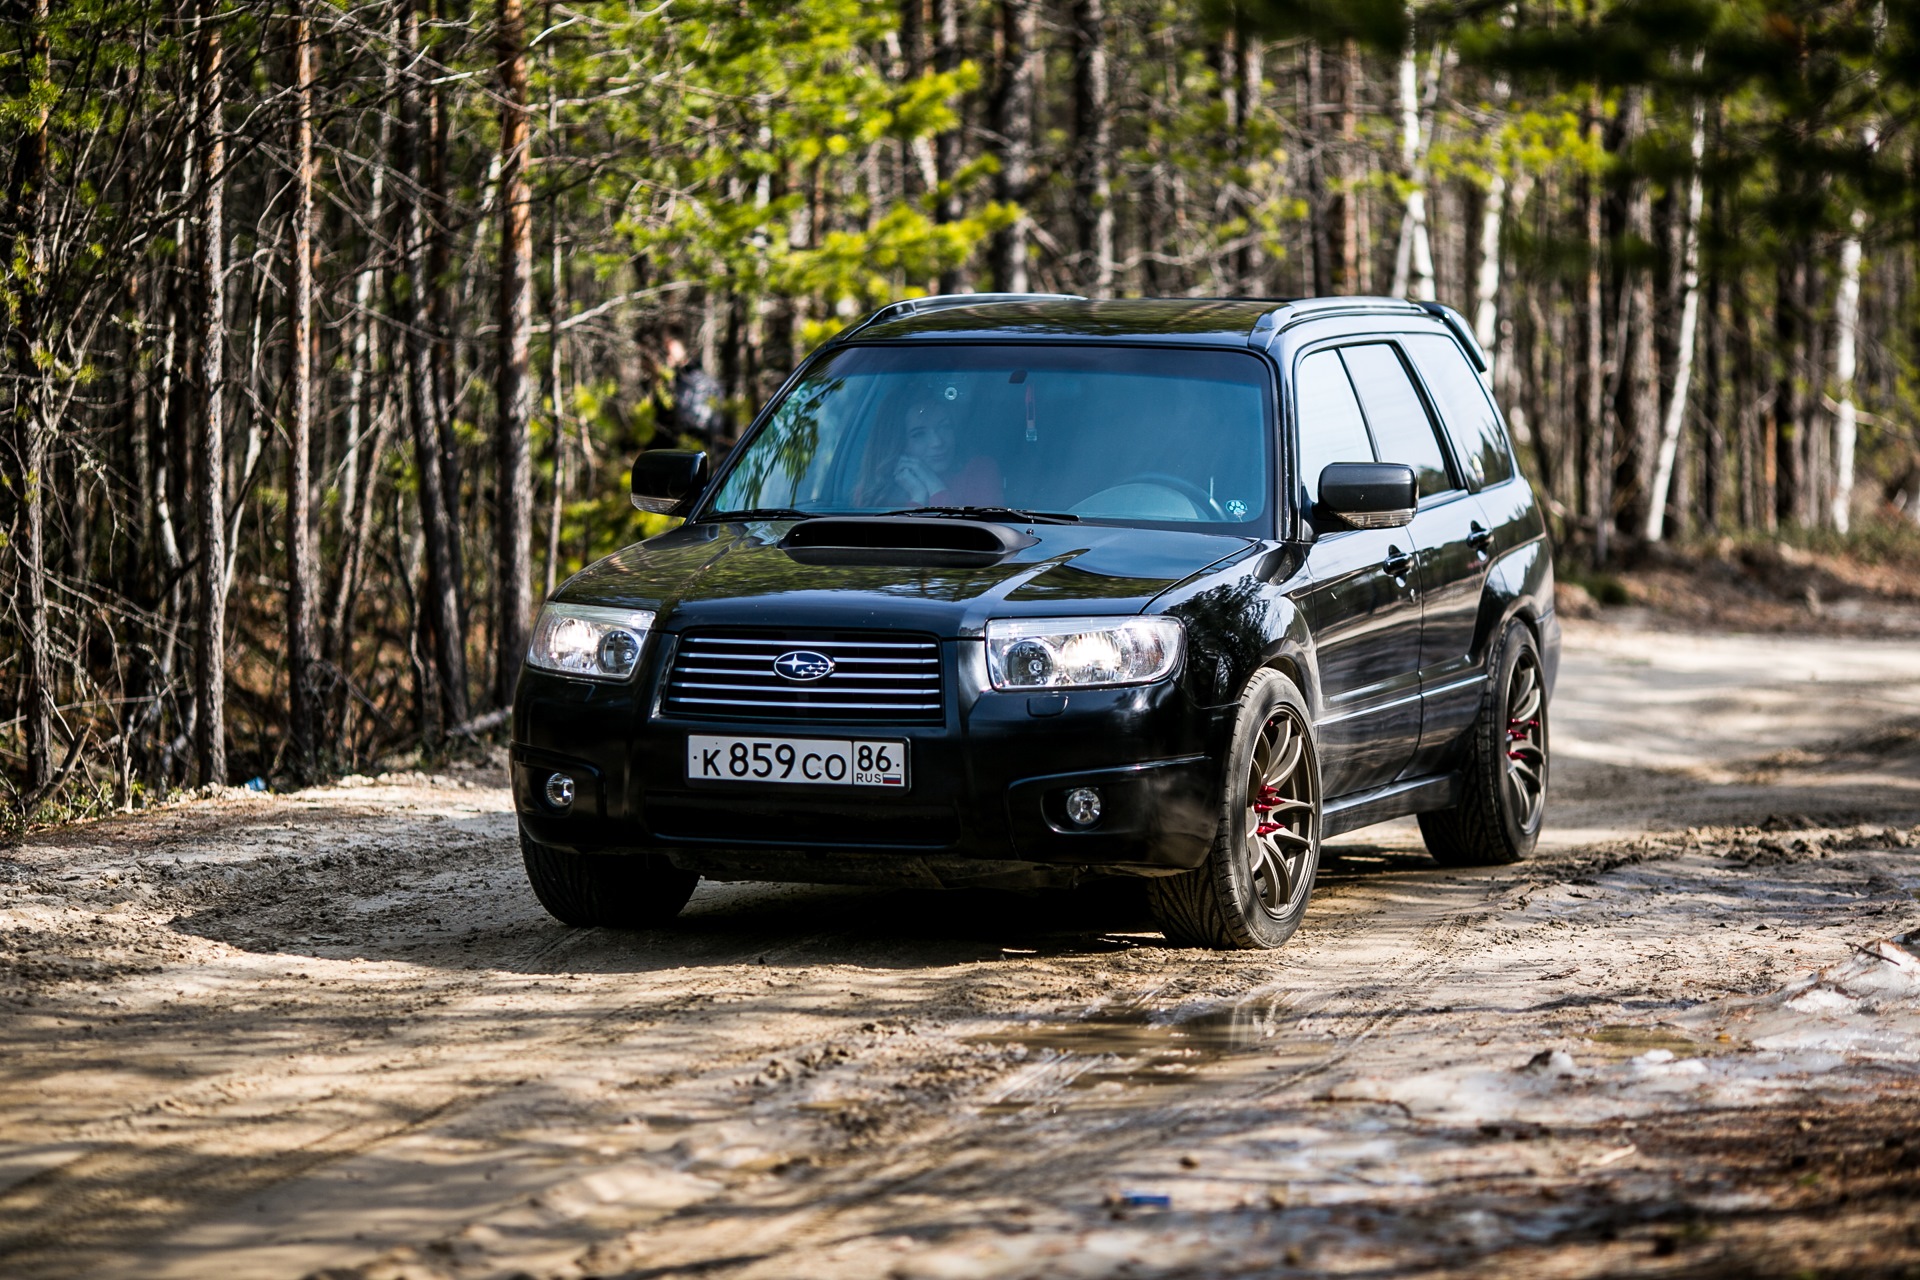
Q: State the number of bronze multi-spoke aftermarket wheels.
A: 2